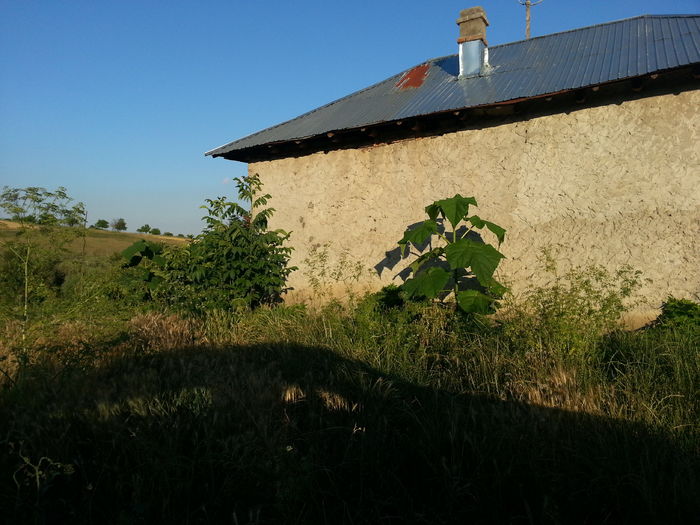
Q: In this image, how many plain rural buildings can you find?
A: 1